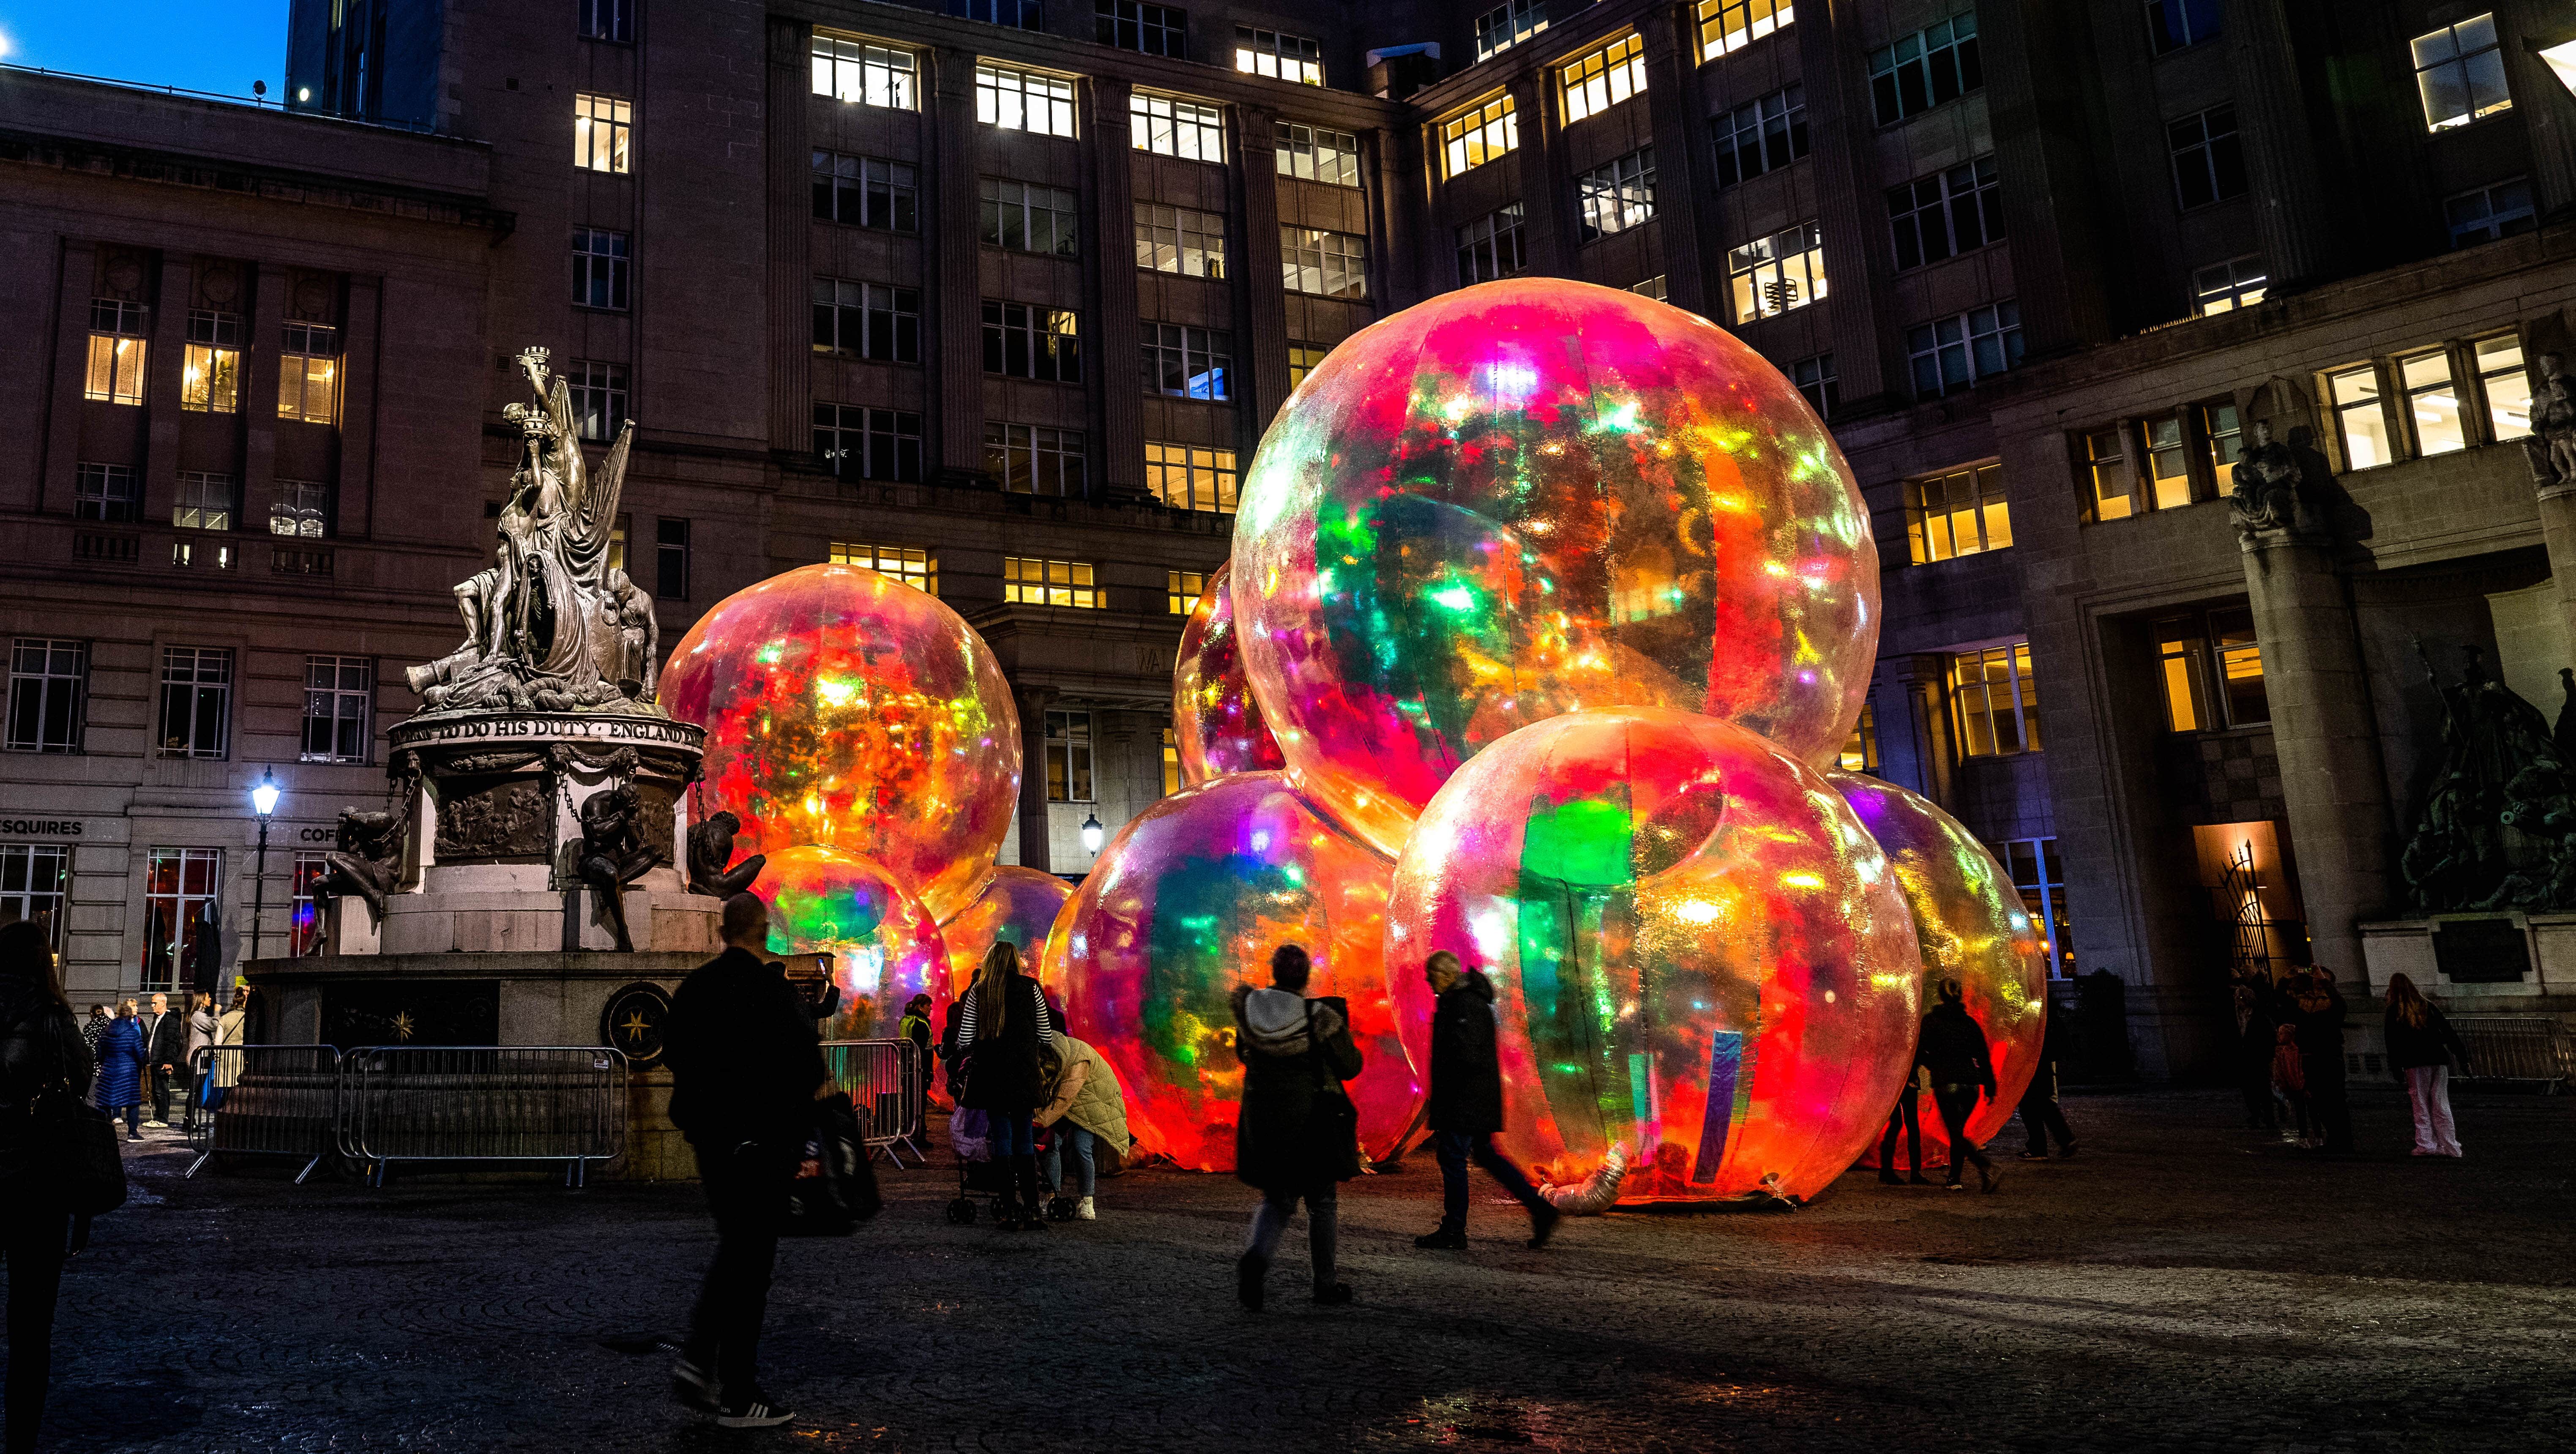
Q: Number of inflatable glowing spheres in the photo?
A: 8